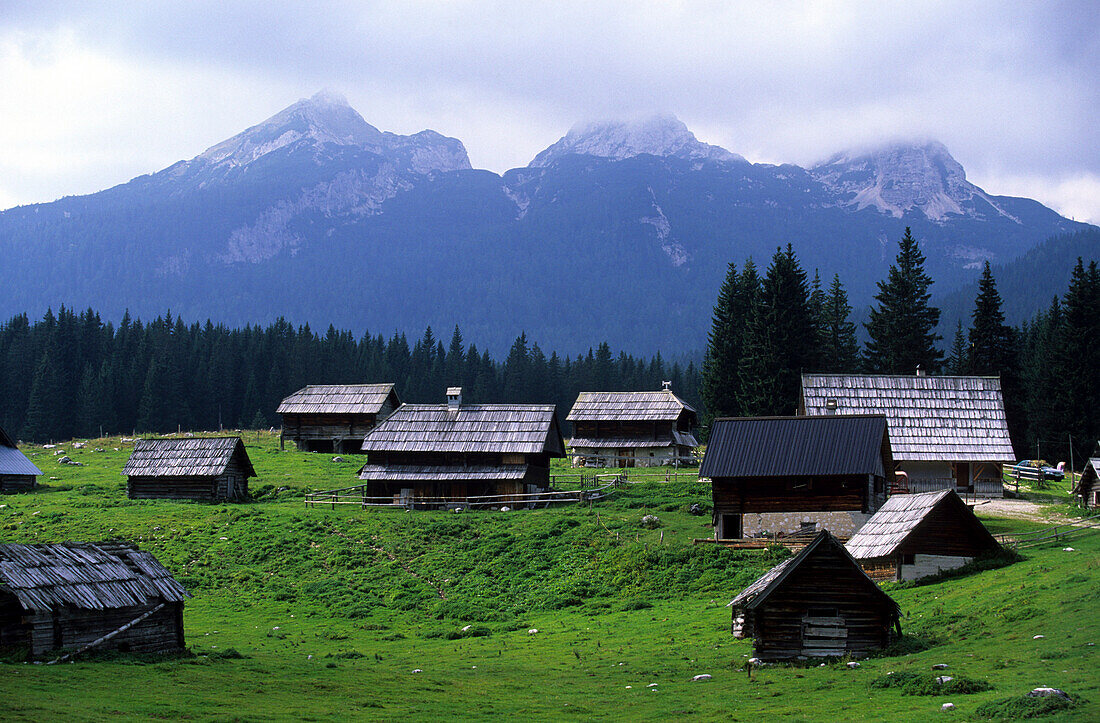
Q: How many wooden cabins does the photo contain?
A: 11